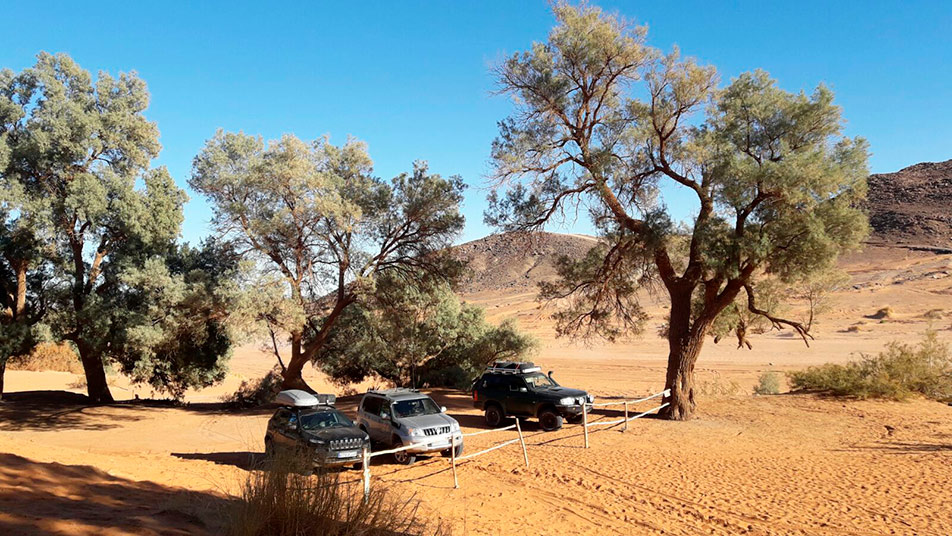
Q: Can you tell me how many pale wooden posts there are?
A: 5